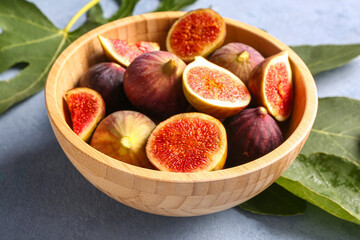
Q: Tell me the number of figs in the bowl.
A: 11